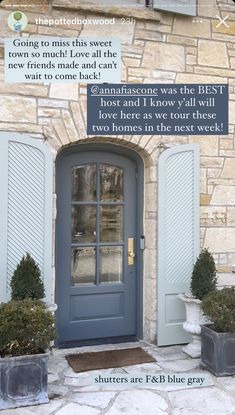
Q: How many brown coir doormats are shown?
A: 1